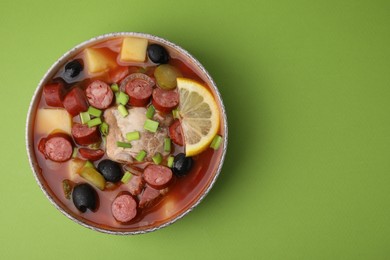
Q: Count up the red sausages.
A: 11